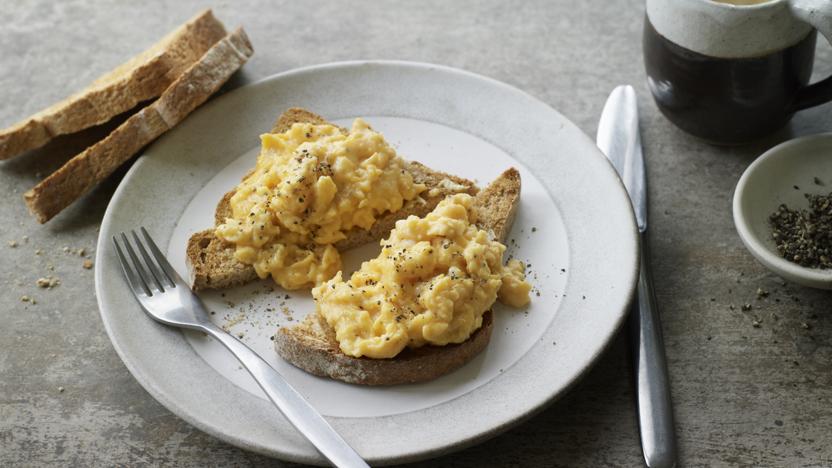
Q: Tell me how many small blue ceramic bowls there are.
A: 0